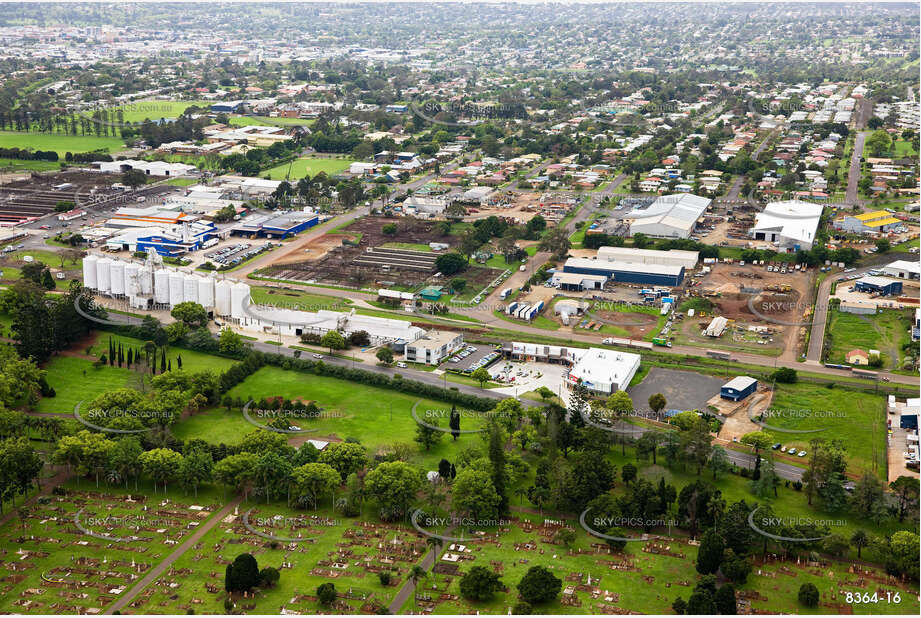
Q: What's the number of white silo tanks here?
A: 11